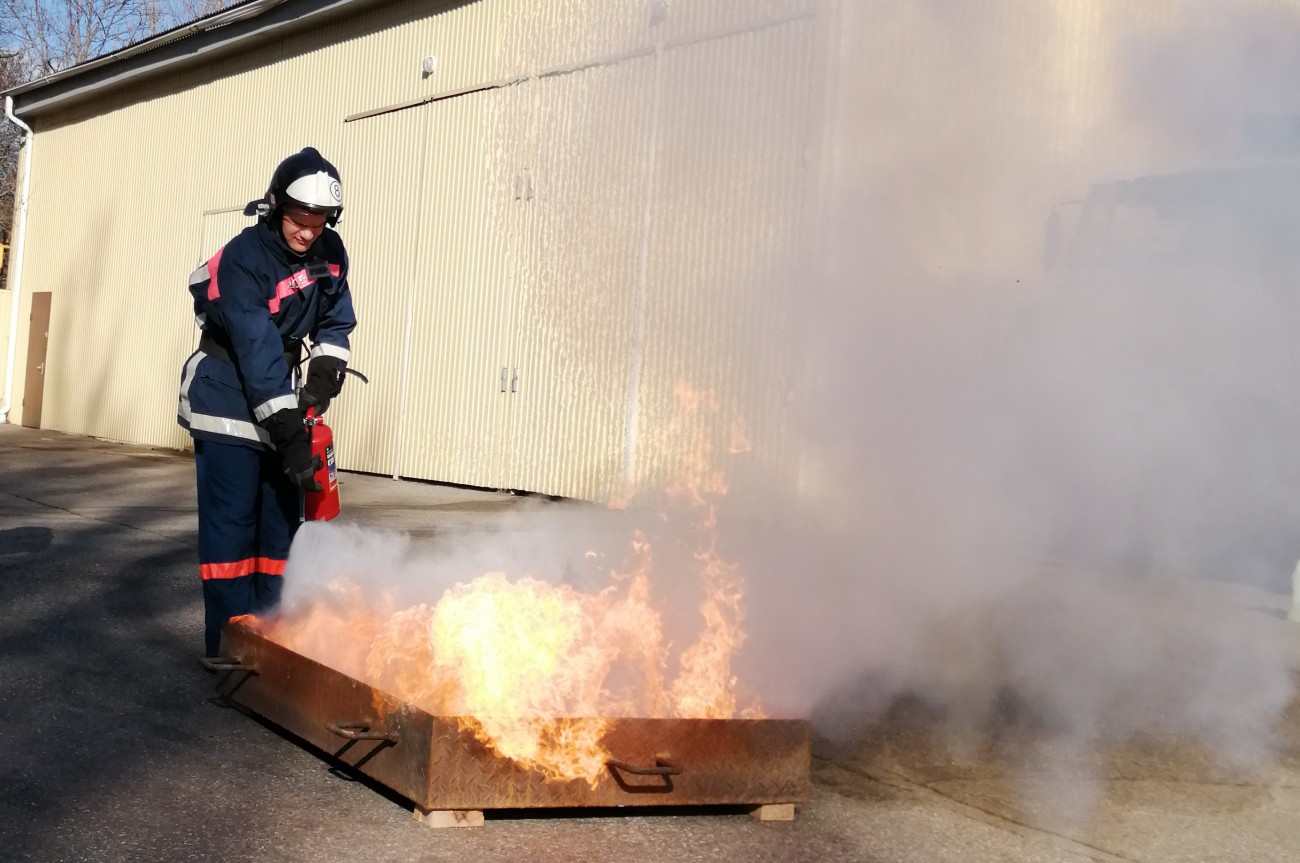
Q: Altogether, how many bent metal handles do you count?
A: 3